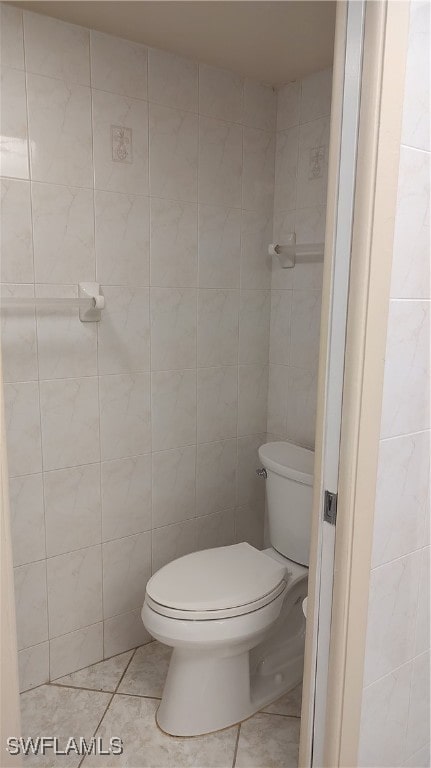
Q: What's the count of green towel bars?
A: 0